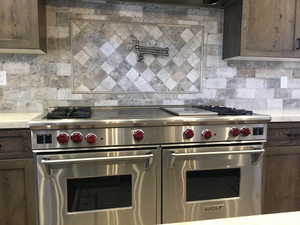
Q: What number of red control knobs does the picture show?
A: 8